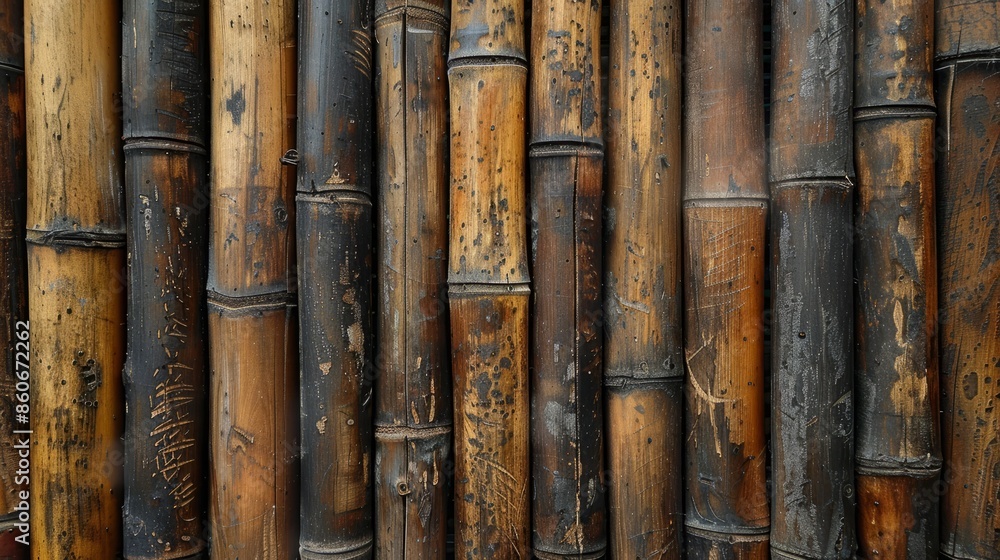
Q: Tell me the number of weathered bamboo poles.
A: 13